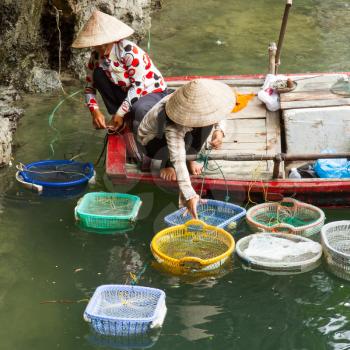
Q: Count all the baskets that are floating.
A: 8